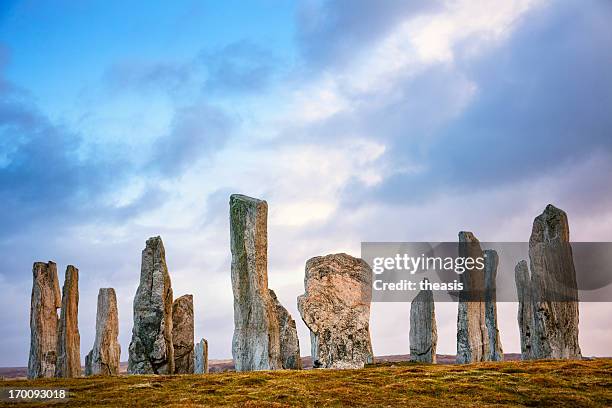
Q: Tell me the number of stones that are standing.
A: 14